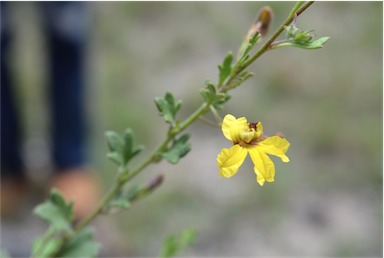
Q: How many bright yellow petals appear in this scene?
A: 5